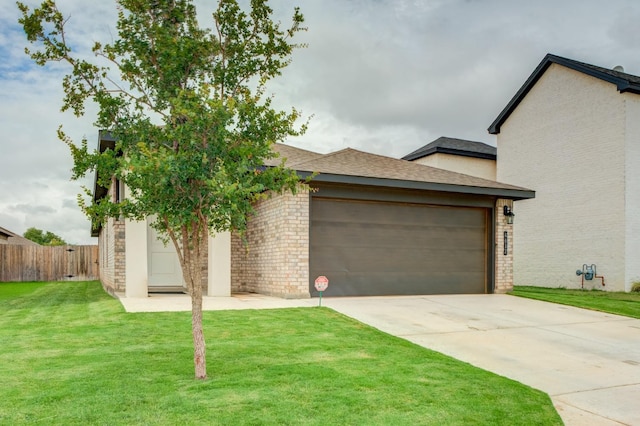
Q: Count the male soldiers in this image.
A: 0